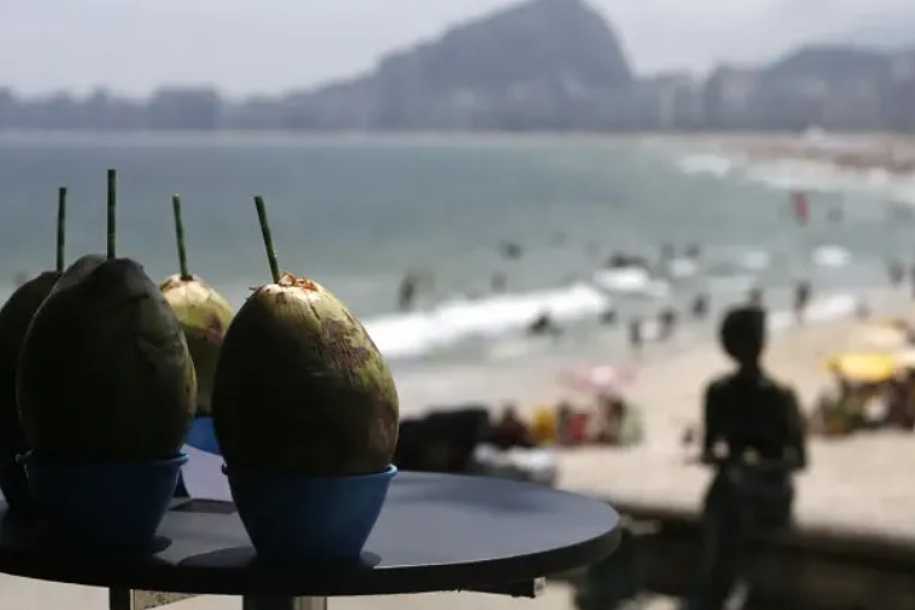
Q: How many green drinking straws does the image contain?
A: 4